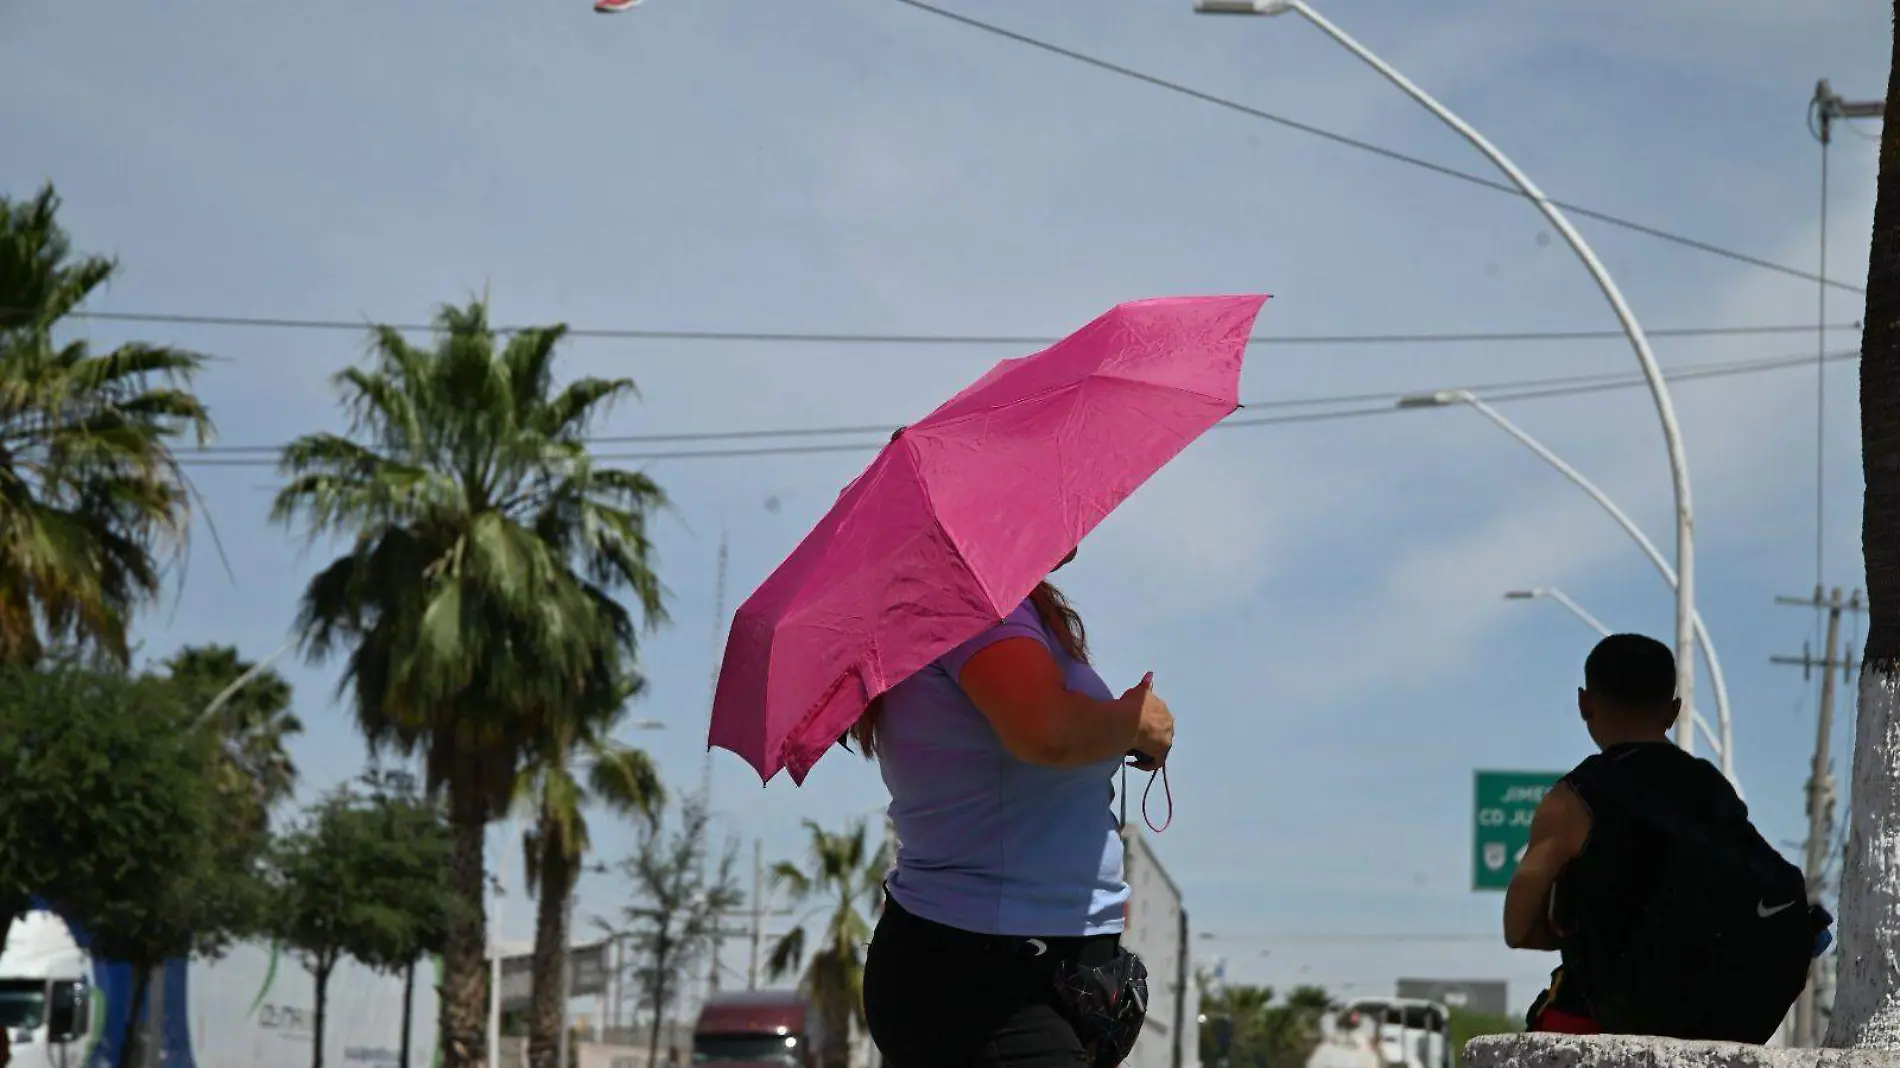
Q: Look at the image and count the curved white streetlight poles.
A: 3